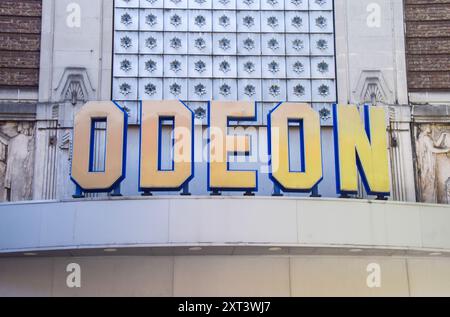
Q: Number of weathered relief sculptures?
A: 2